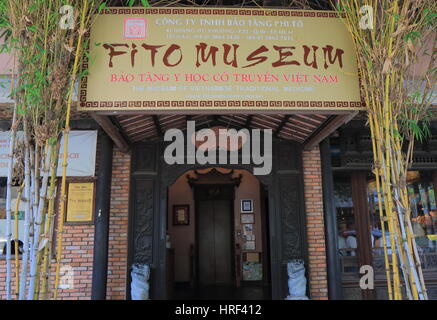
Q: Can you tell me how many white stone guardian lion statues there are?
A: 2